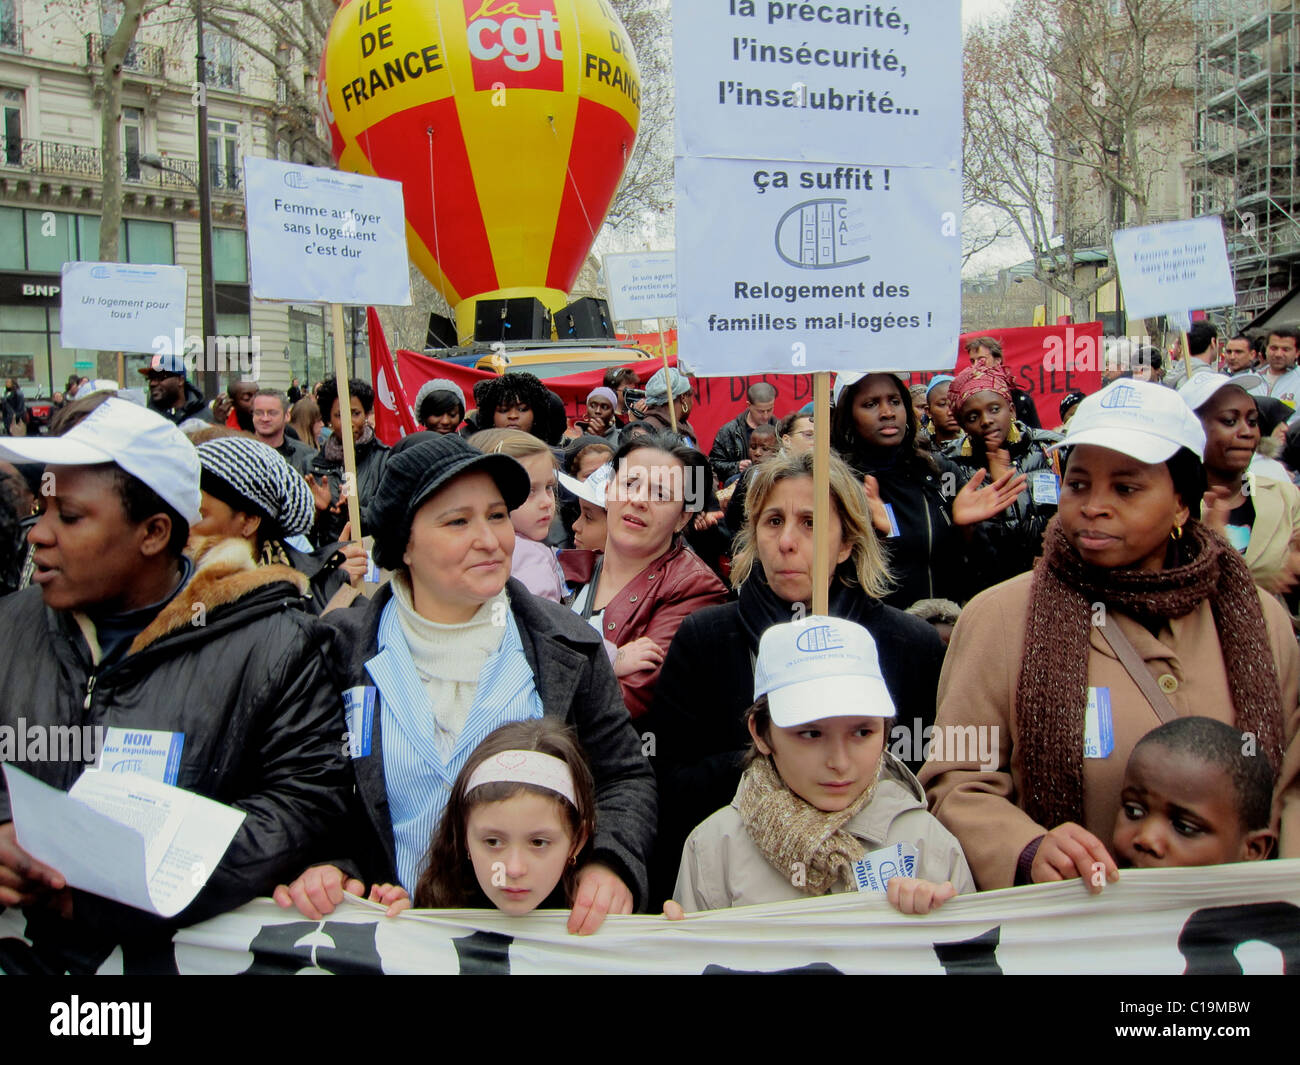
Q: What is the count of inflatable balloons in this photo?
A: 1